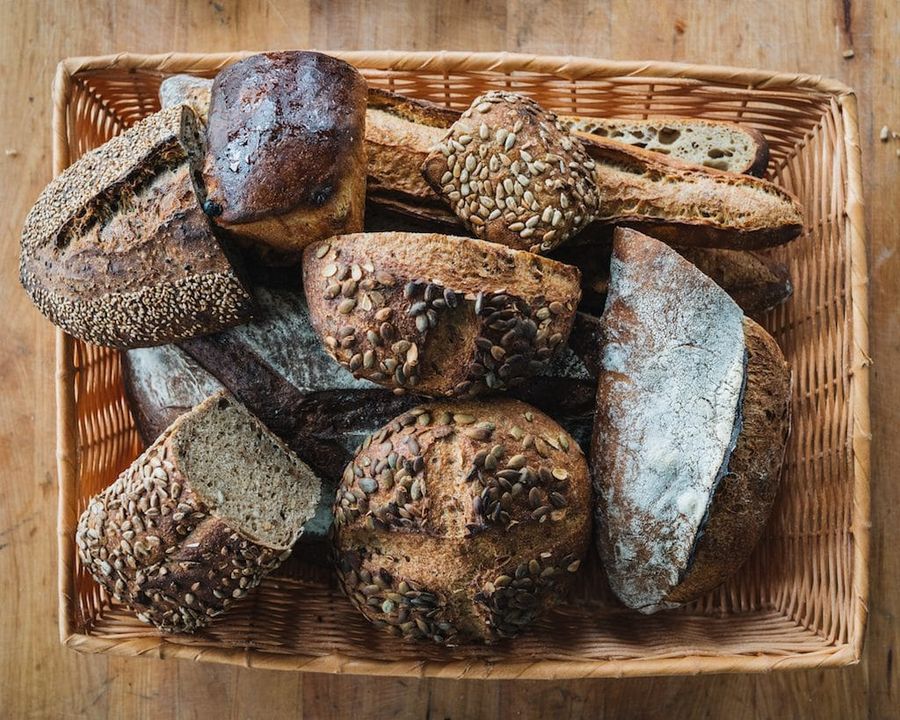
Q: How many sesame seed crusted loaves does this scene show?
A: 1